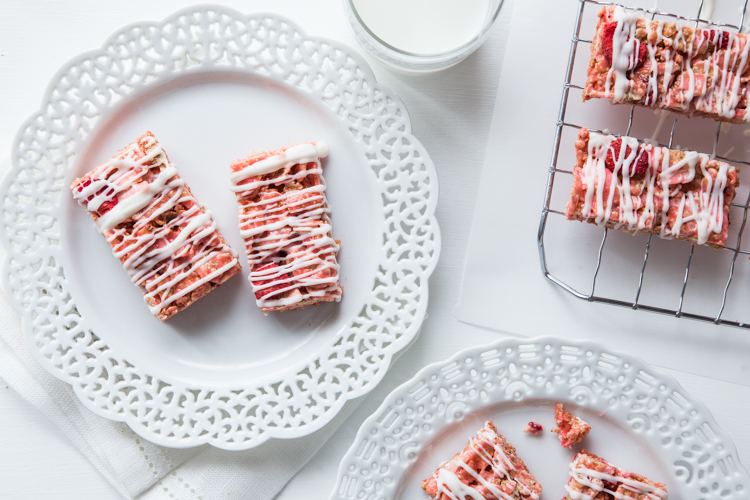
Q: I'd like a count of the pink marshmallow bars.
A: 6